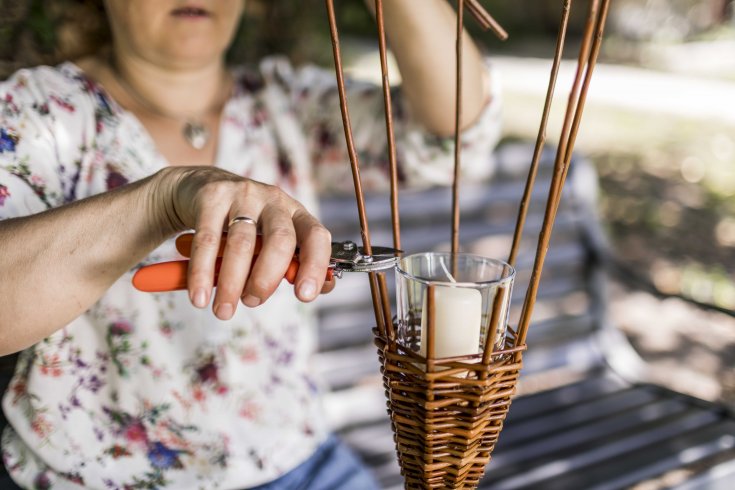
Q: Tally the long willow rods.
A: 6